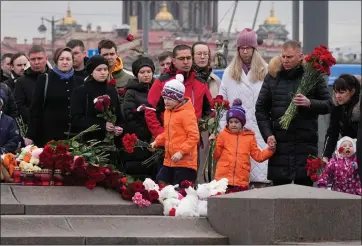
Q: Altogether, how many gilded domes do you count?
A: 3